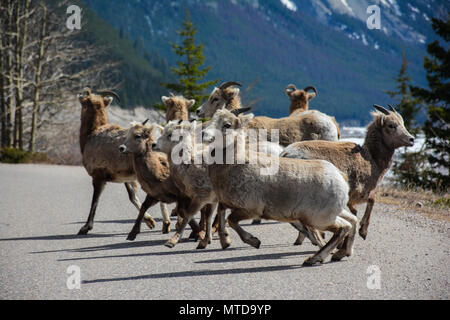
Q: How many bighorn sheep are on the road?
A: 8